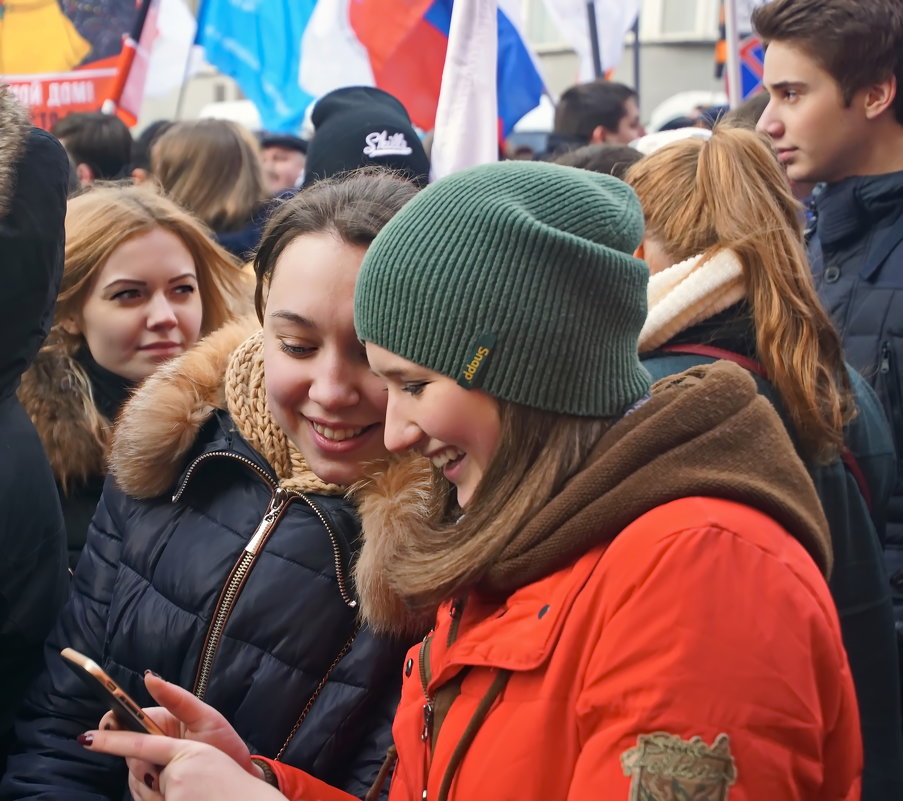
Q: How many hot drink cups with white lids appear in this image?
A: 0